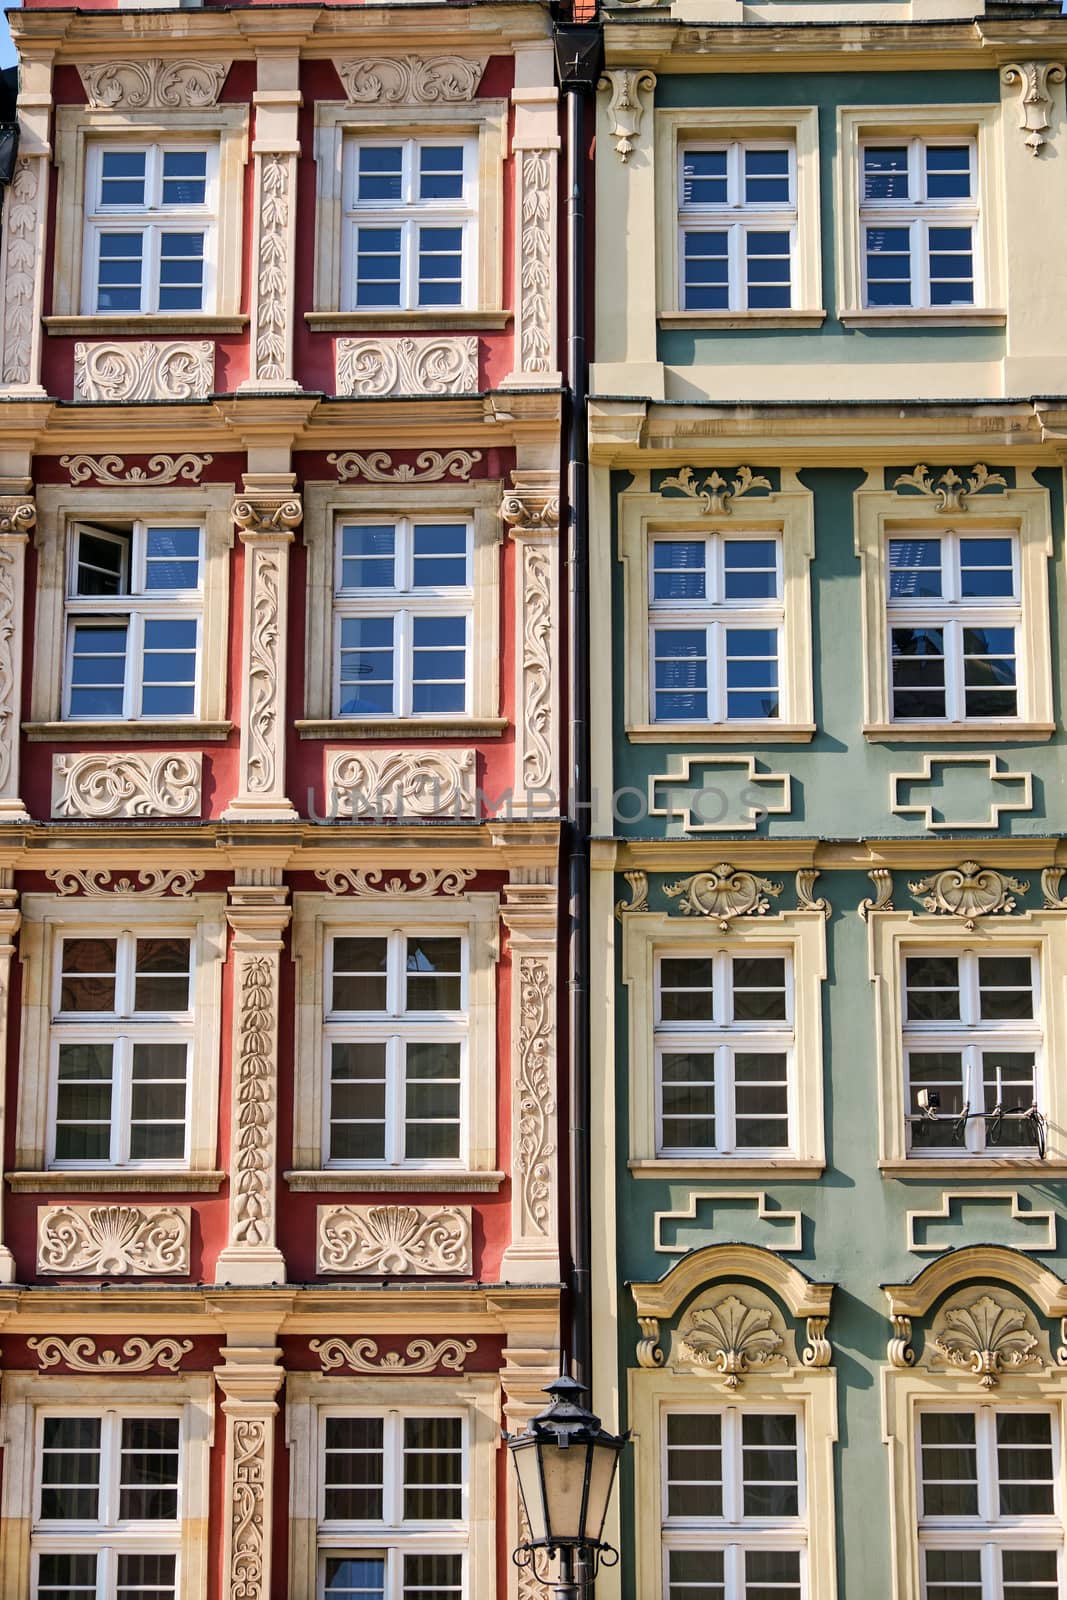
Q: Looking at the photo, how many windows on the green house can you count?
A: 8